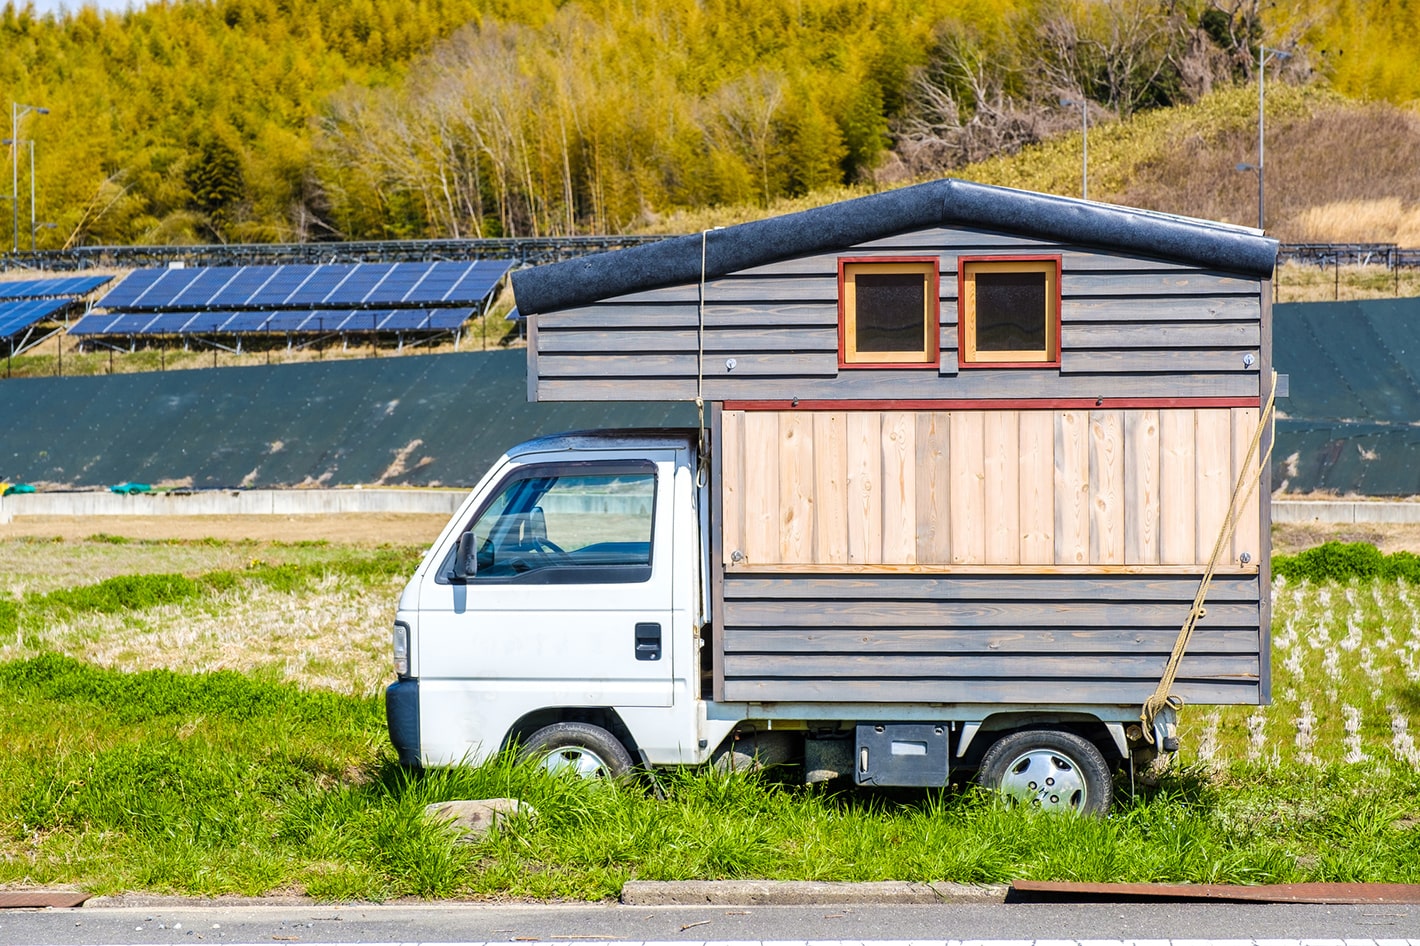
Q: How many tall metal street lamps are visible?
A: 4